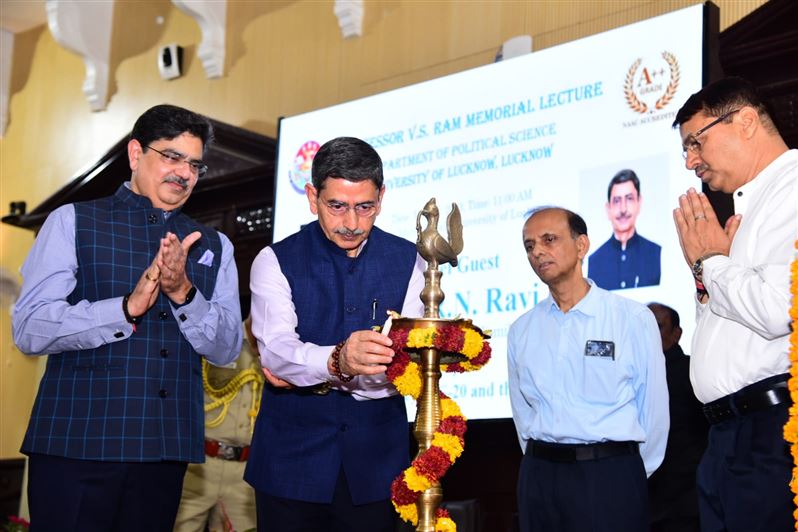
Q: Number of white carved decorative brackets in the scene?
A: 4